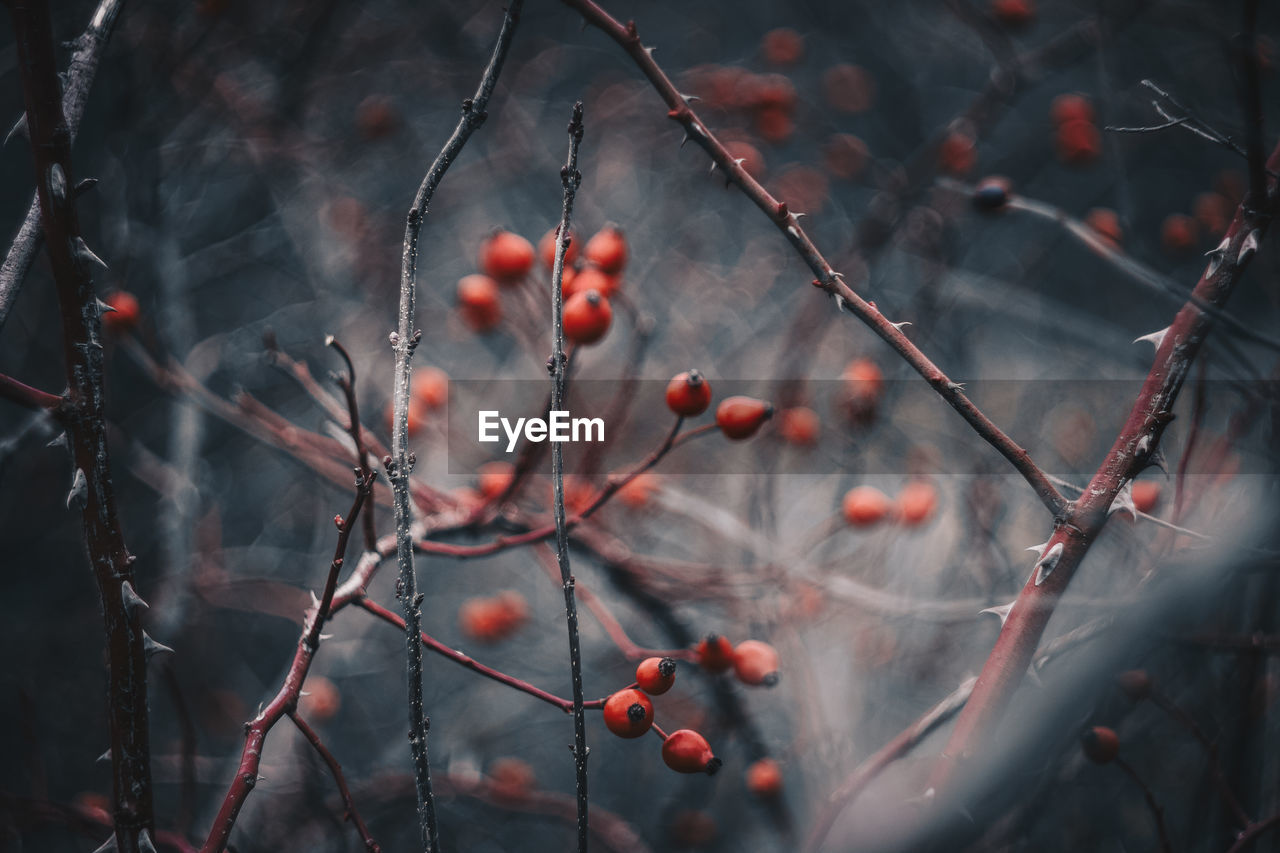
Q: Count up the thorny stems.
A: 4